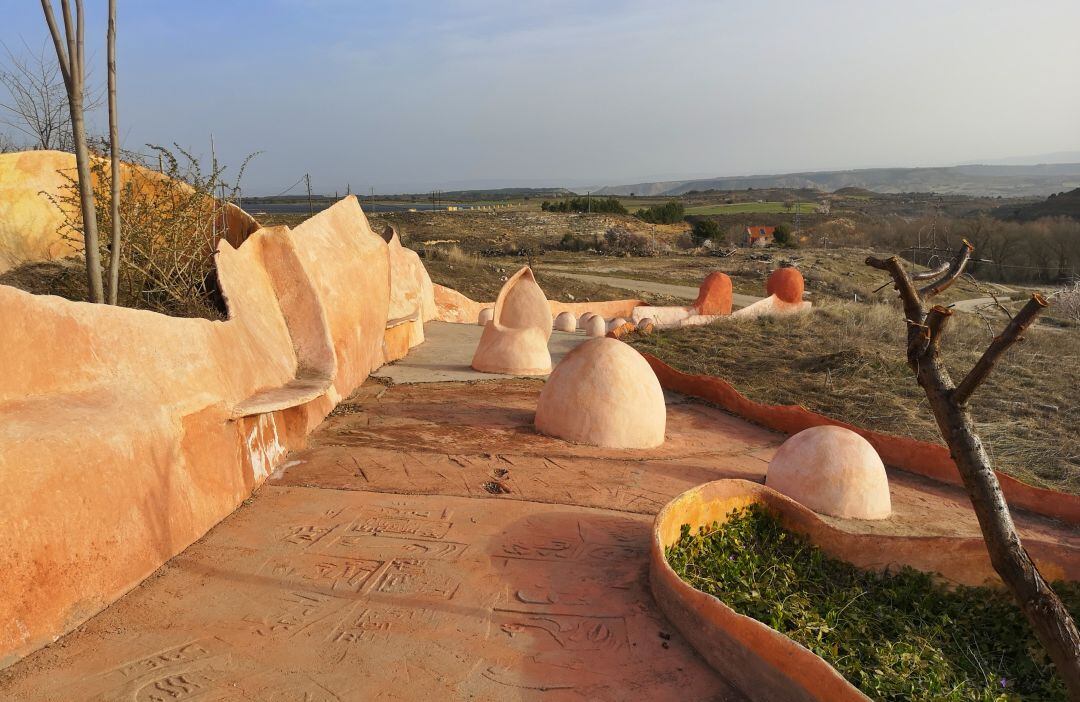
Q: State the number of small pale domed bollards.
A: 6